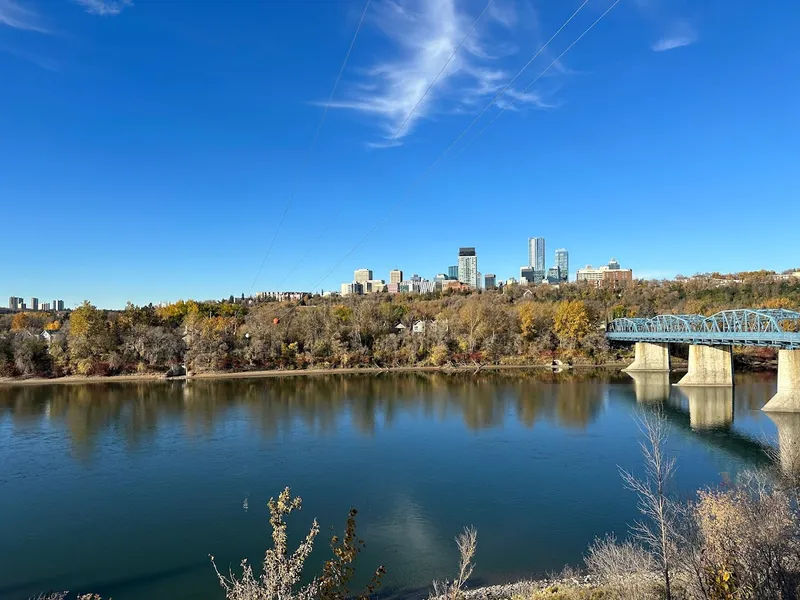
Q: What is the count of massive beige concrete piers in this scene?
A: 3